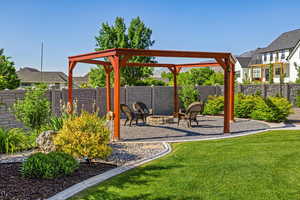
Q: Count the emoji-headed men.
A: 0